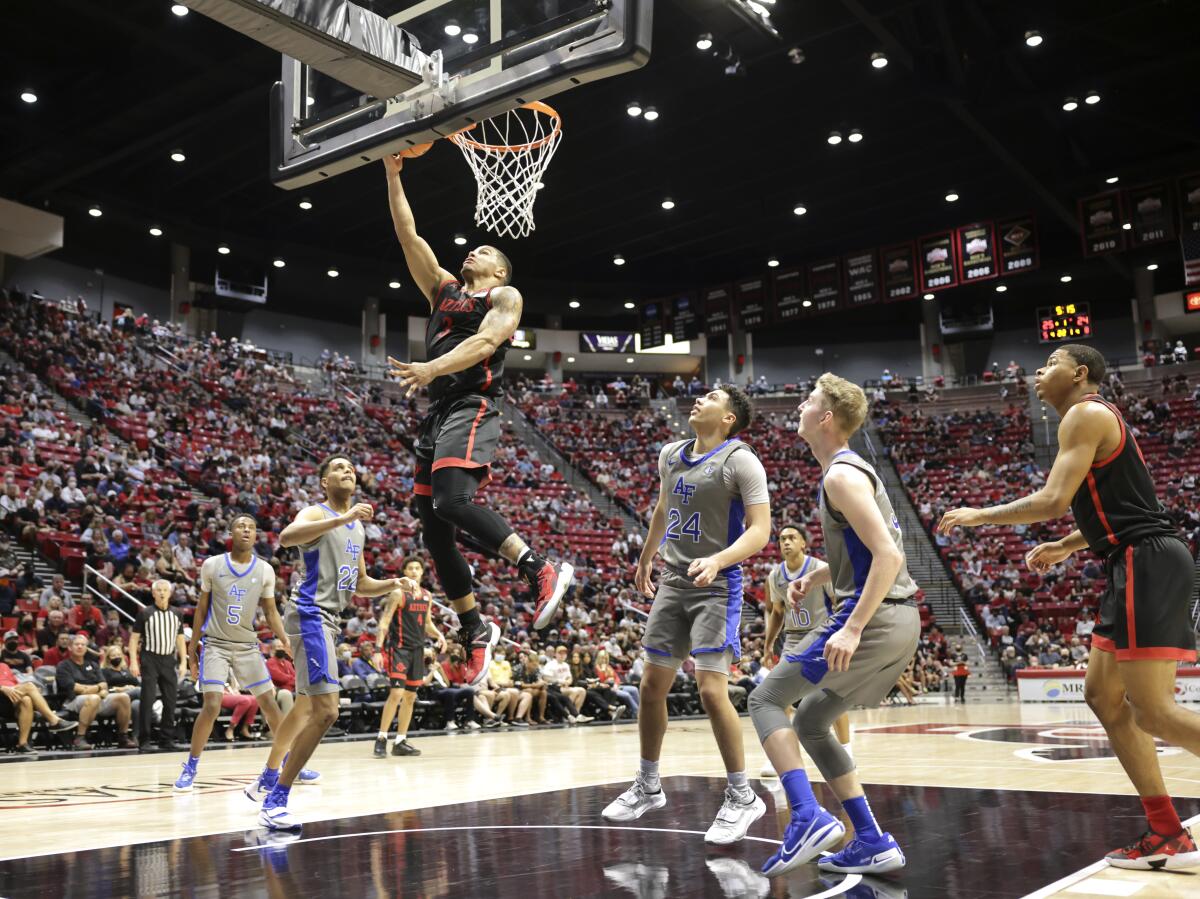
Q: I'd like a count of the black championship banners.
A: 14